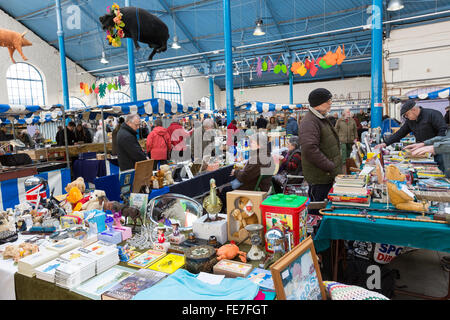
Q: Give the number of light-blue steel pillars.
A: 7